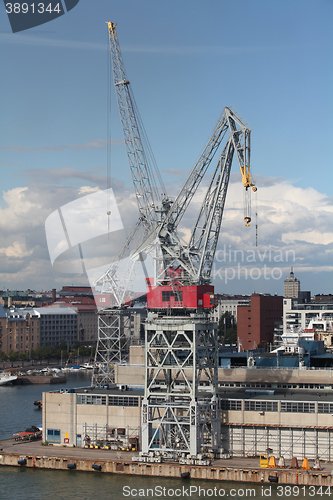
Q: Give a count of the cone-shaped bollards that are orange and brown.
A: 3